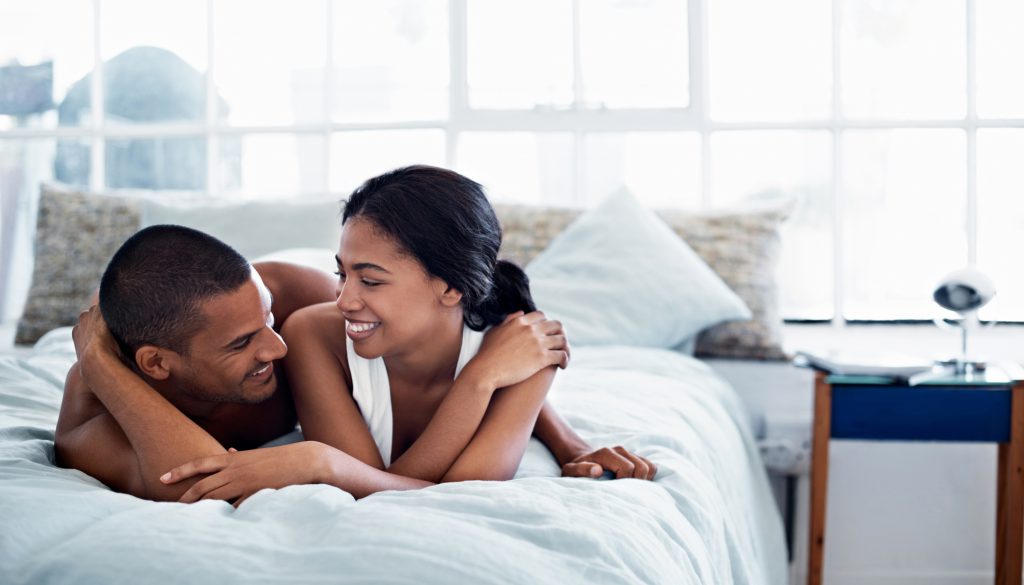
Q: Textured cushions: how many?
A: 2